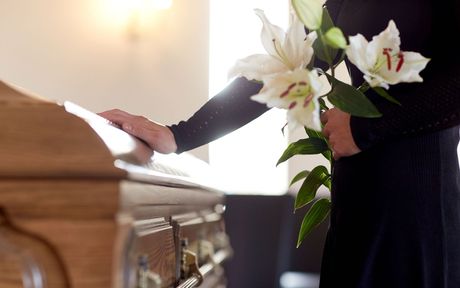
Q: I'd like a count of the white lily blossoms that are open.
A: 3